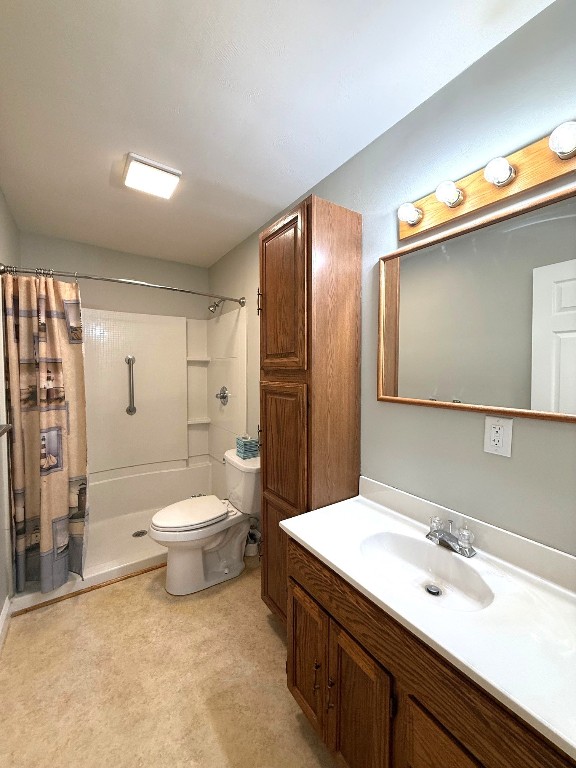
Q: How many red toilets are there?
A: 0